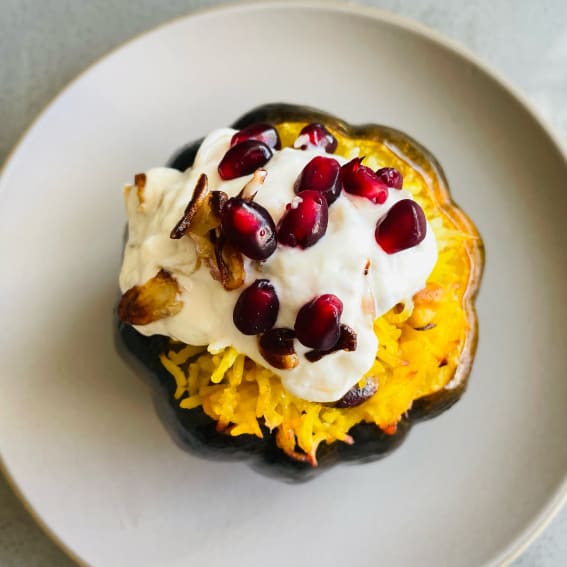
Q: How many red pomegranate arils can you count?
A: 11